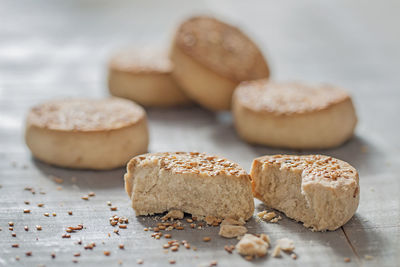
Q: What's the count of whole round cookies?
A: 4